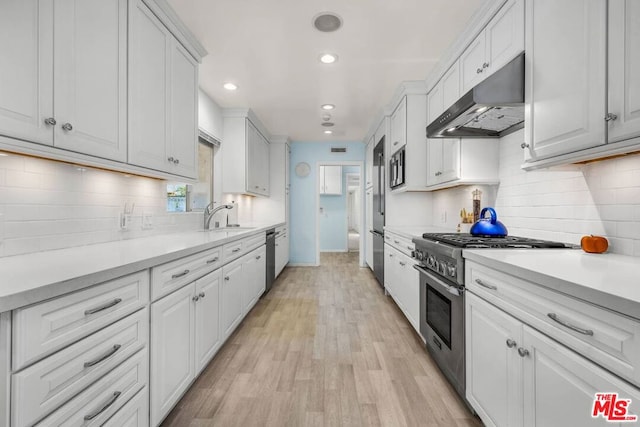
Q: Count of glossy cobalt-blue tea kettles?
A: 1